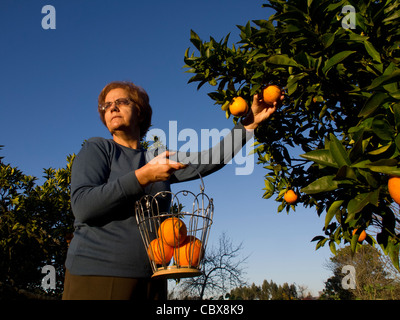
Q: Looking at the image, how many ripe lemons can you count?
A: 0